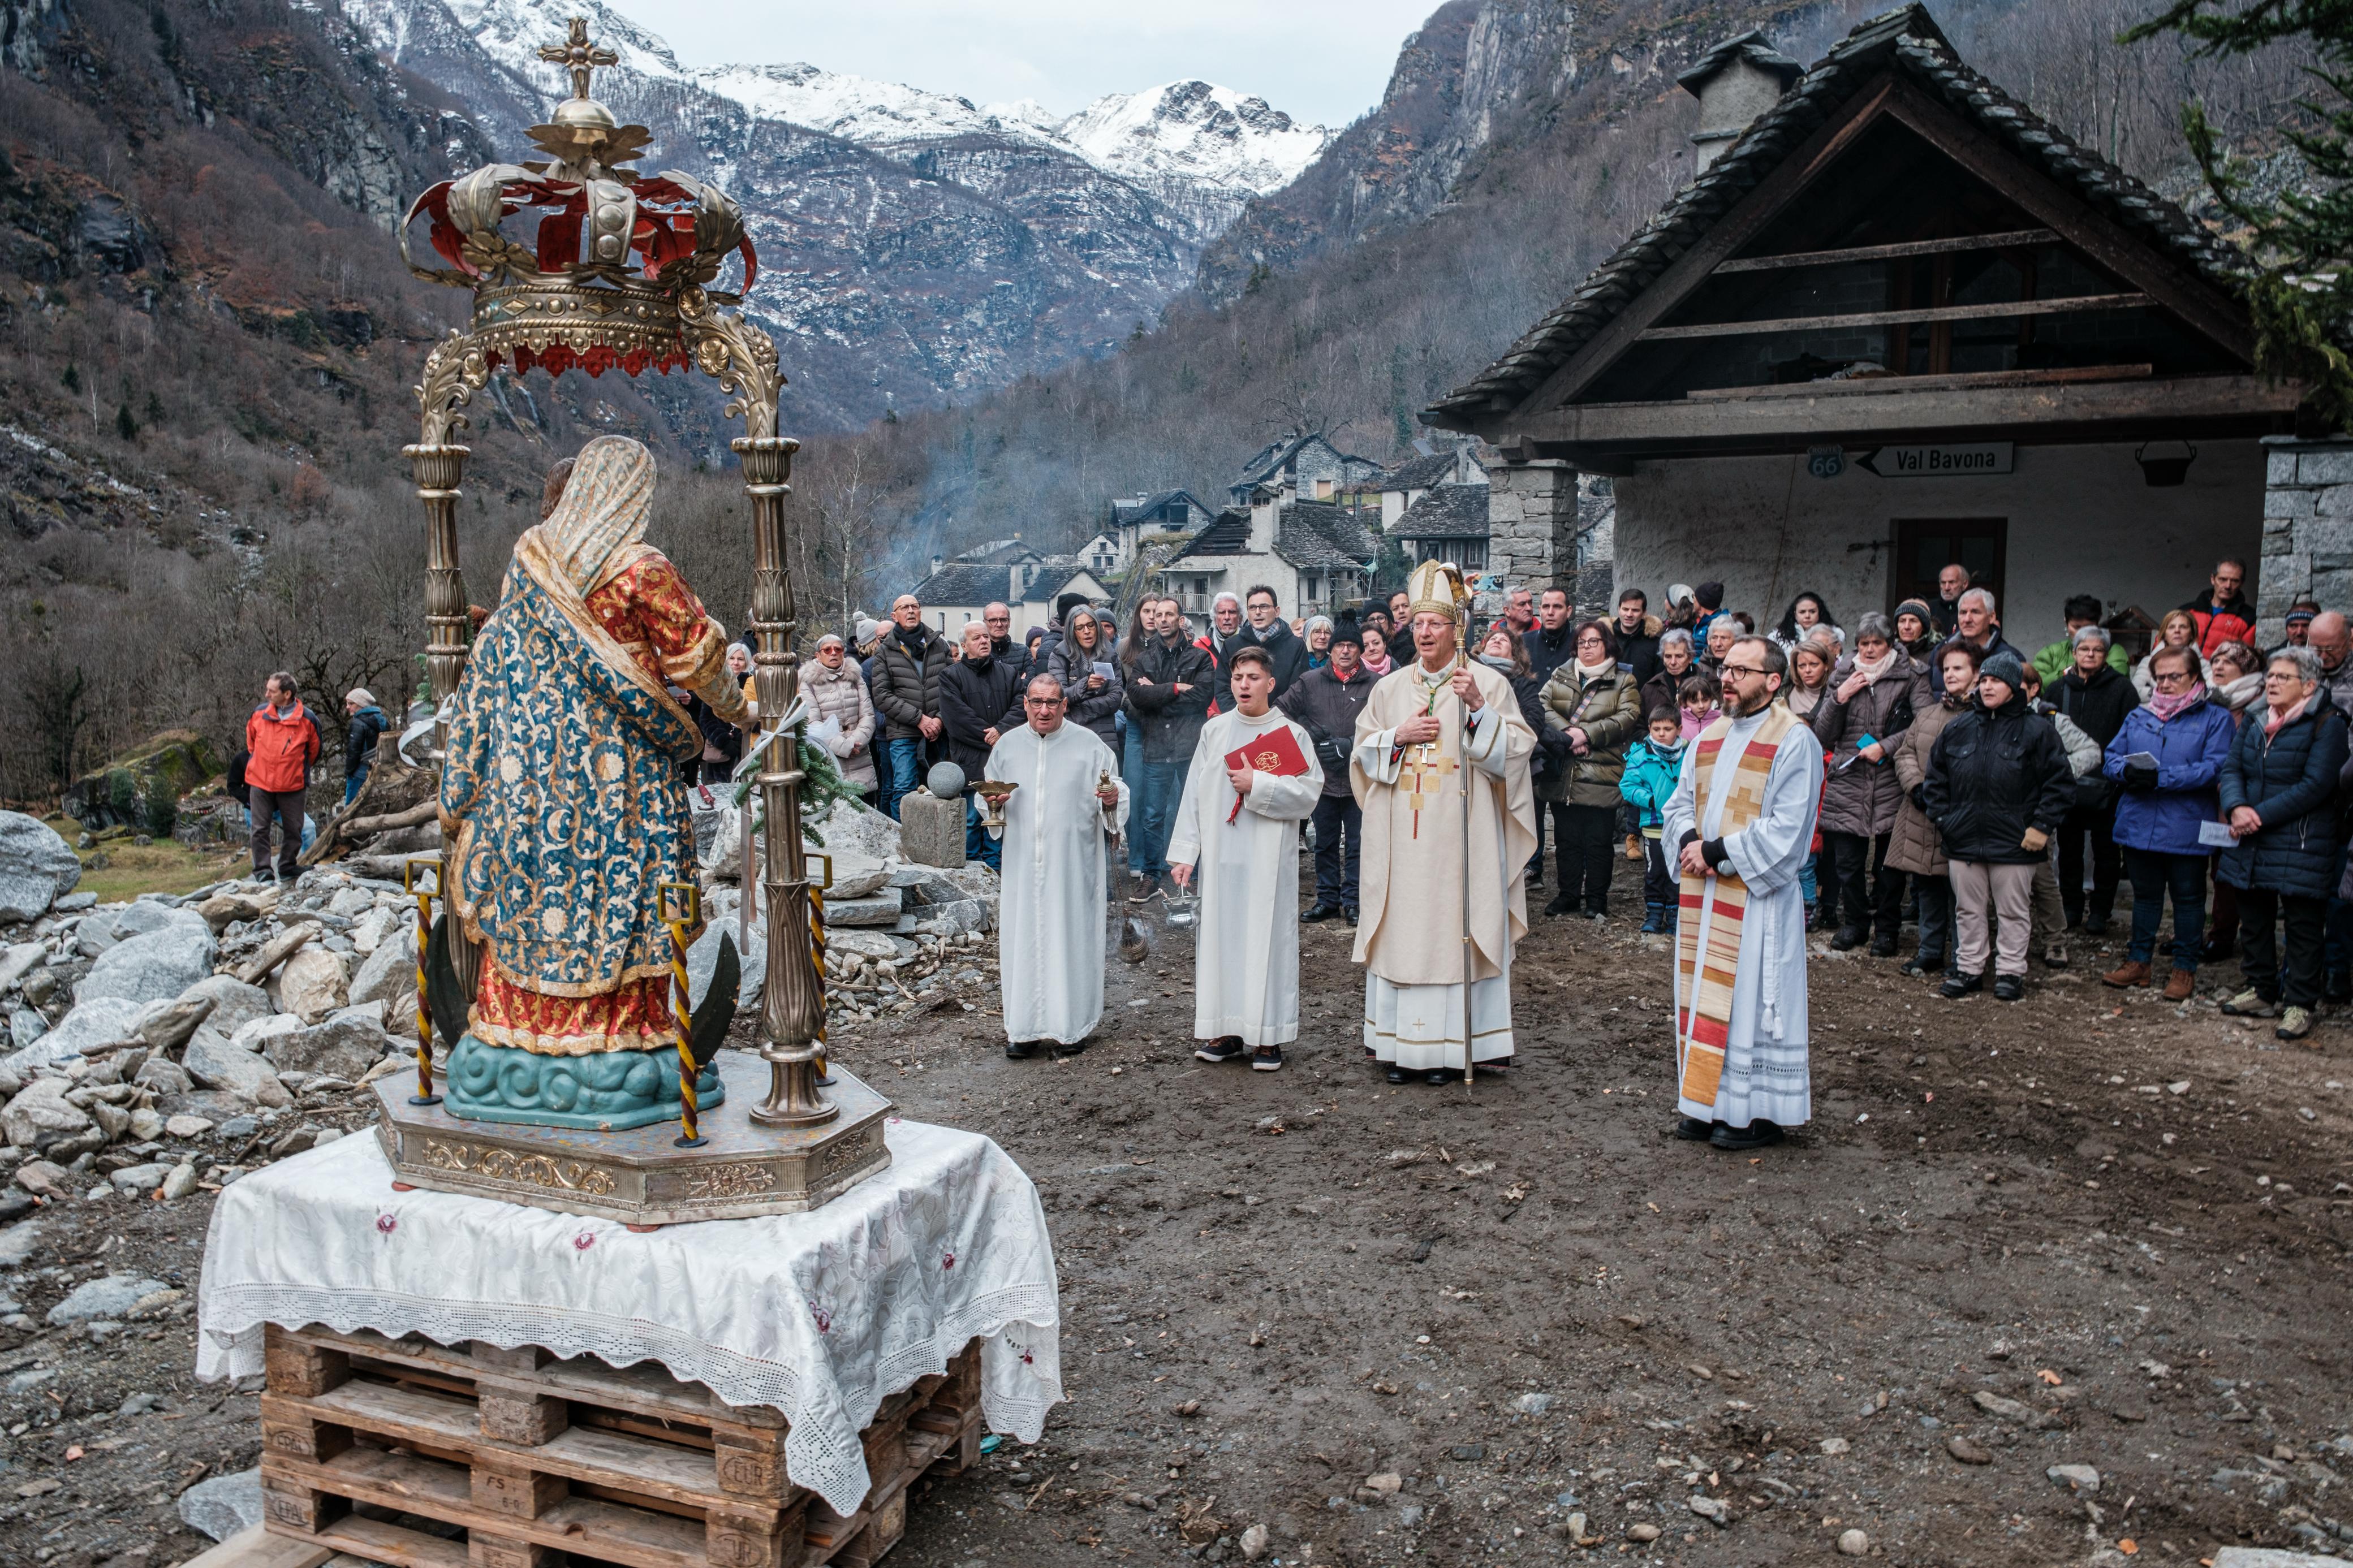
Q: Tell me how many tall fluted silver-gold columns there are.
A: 2